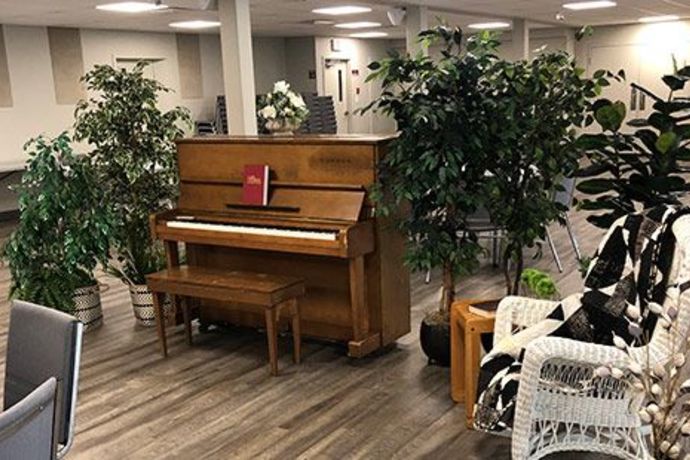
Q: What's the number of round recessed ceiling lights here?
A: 0